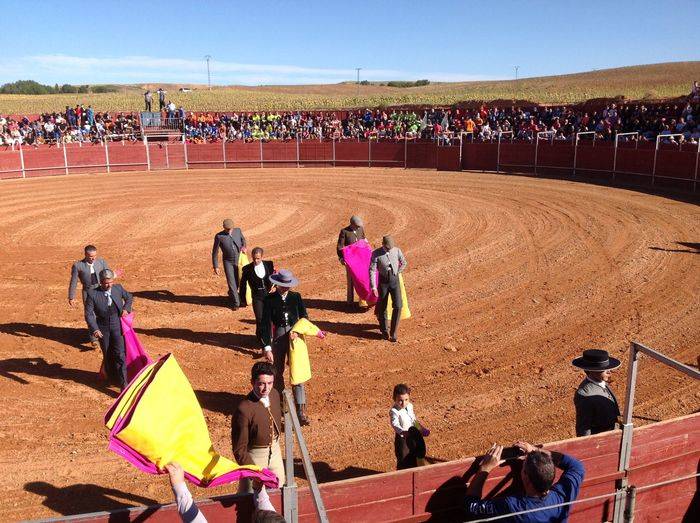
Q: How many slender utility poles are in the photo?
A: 3